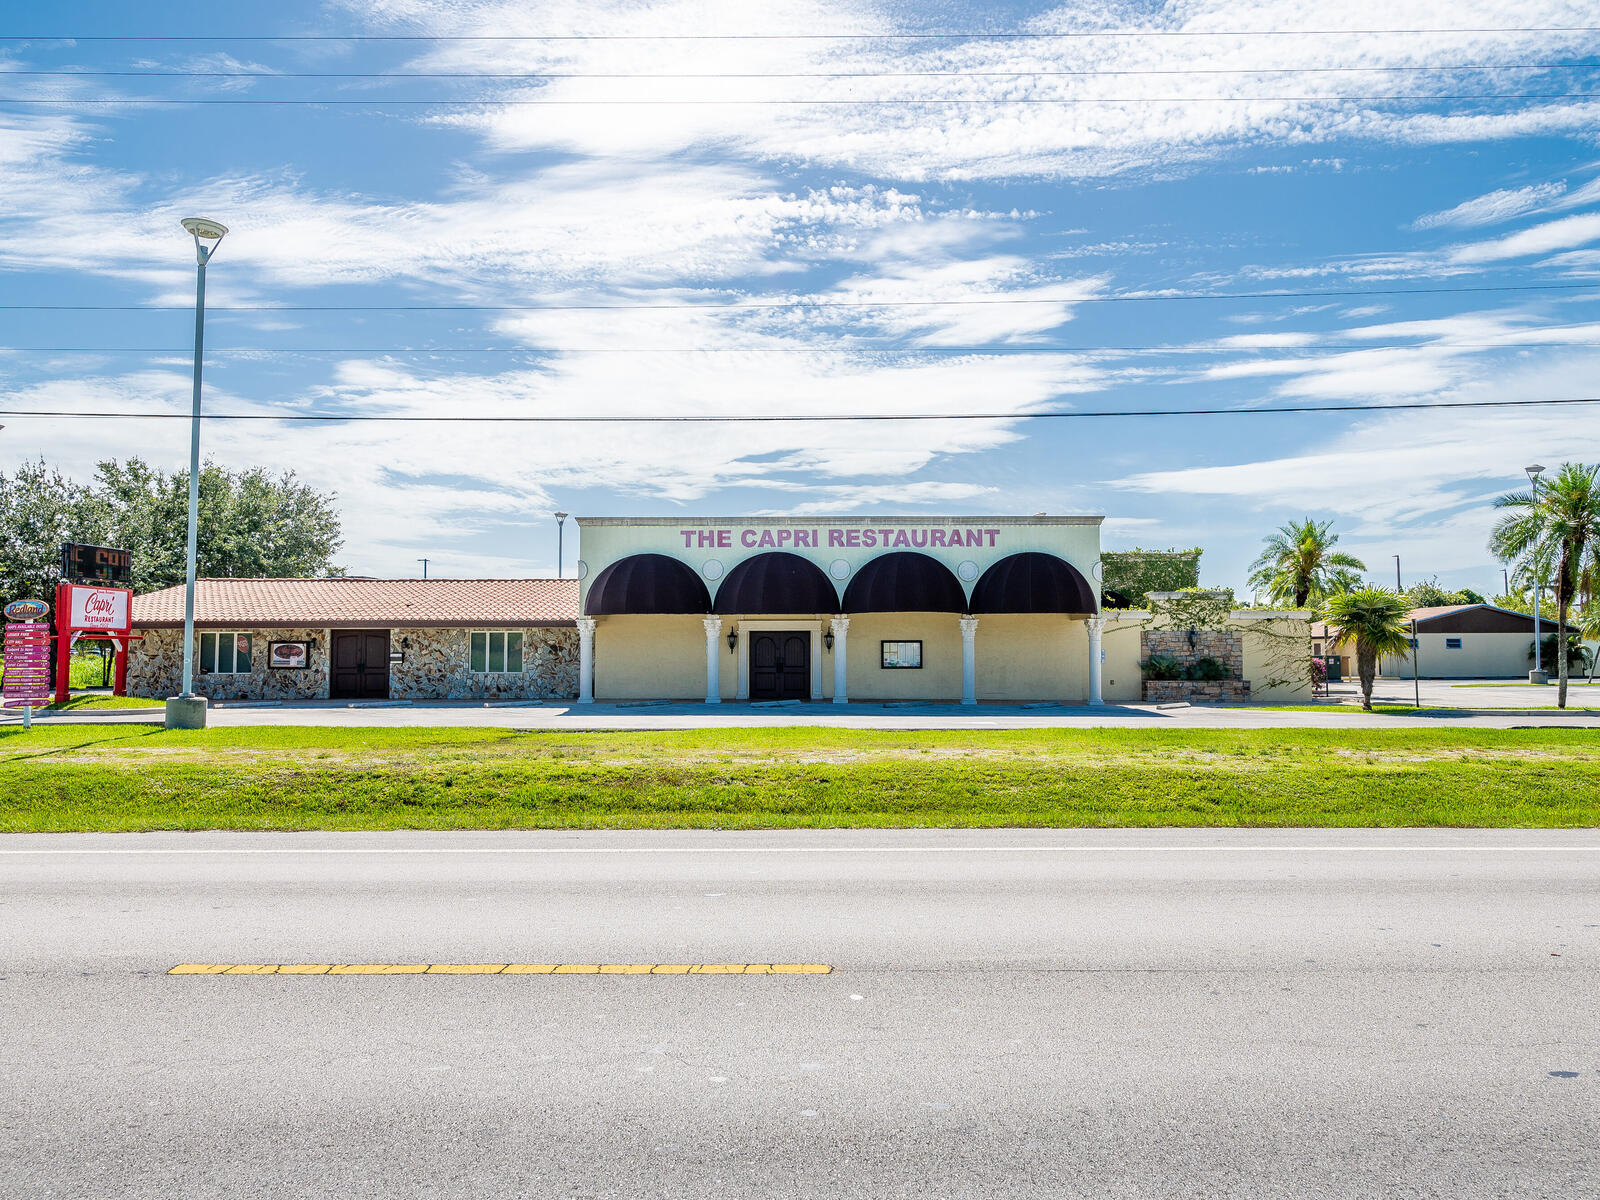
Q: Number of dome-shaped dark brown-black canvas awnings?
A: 4